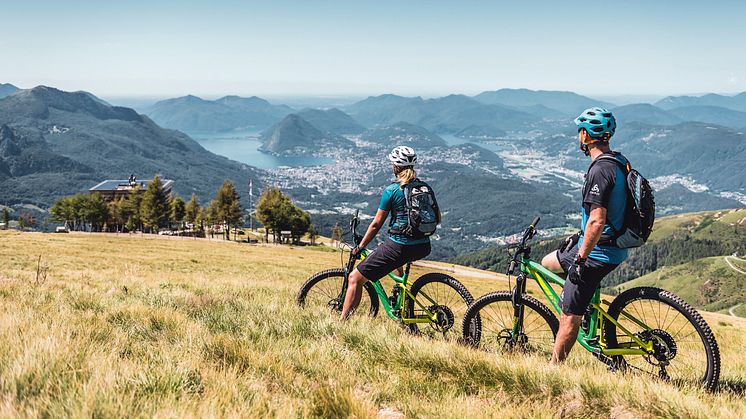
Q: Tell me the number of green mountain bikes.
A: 2